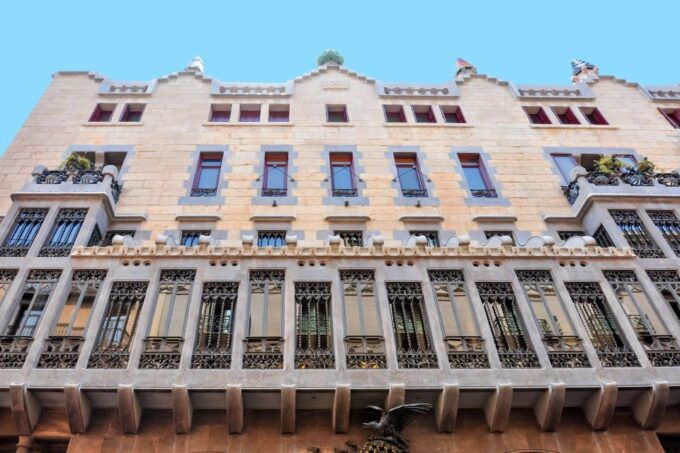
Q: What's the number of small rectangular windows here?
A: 13